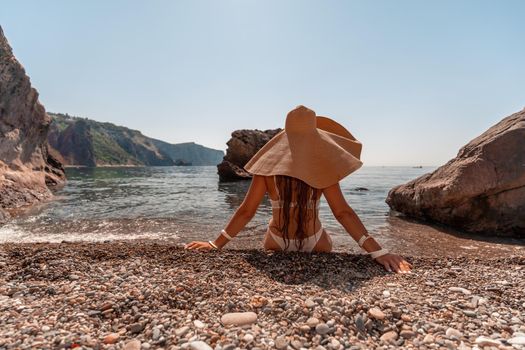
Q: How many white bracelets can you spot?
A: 4